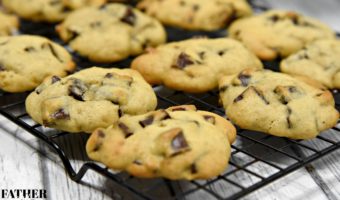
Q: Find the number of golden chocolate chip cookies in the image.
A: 11